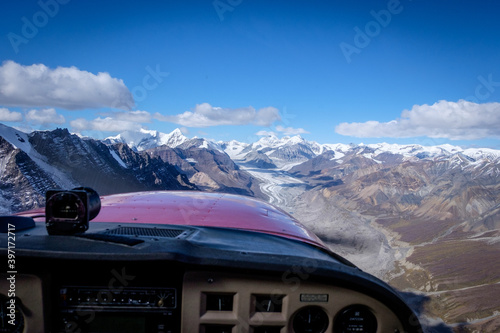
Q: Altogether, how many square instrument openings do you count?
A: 4